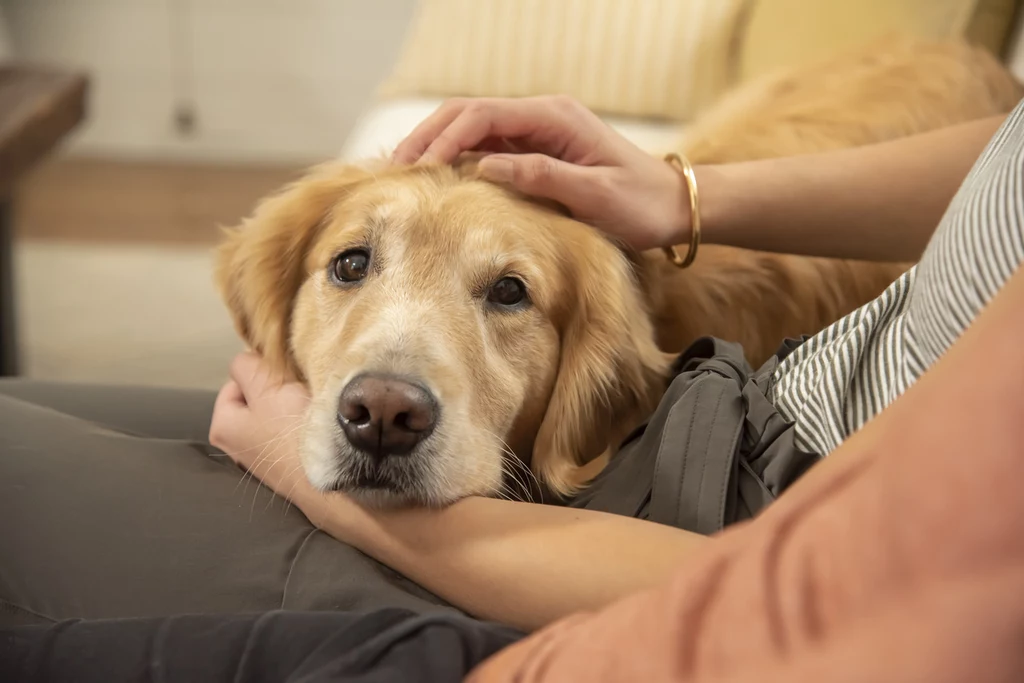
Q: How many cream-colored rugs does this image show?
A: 1